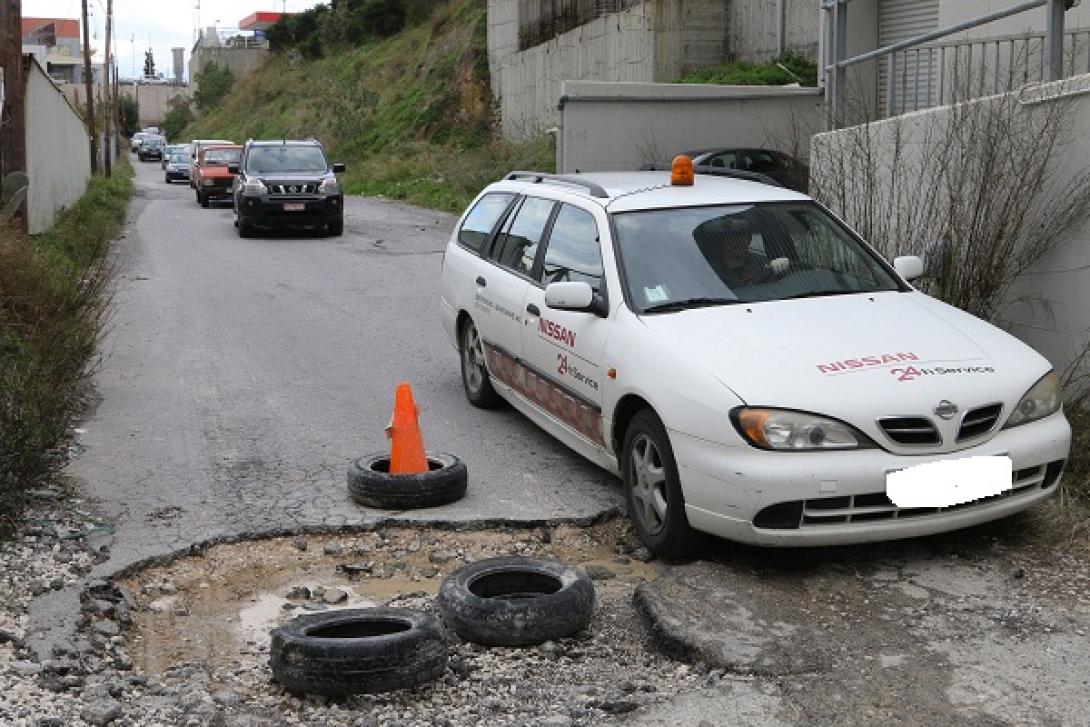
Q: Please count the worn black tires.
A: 3